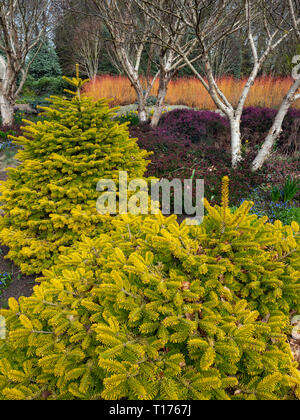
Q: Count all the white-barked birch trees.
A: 5